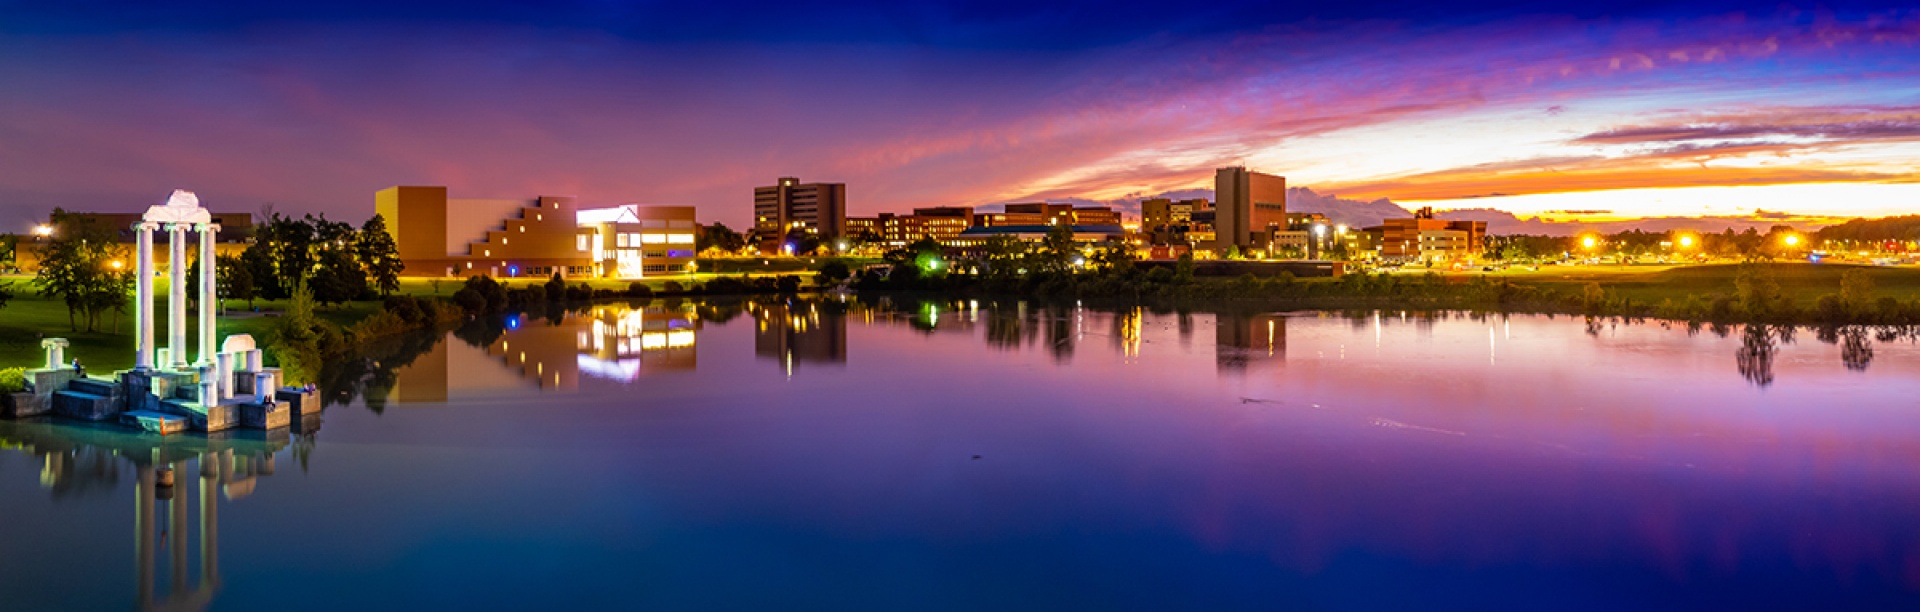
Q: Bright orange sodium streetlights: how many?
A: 3